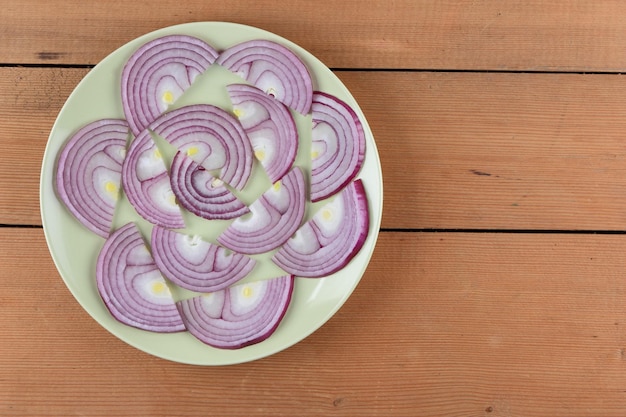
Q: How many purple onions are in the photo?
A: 13